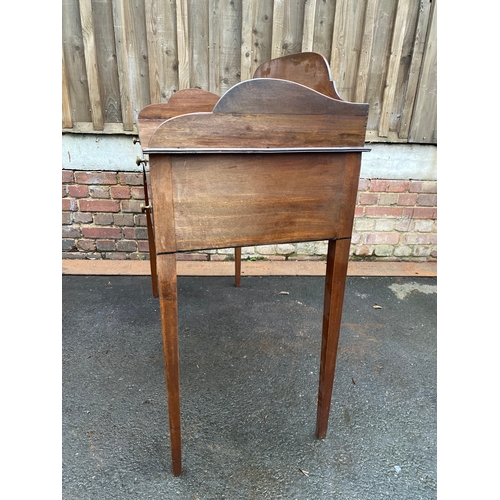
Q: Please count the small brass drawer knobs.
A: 3